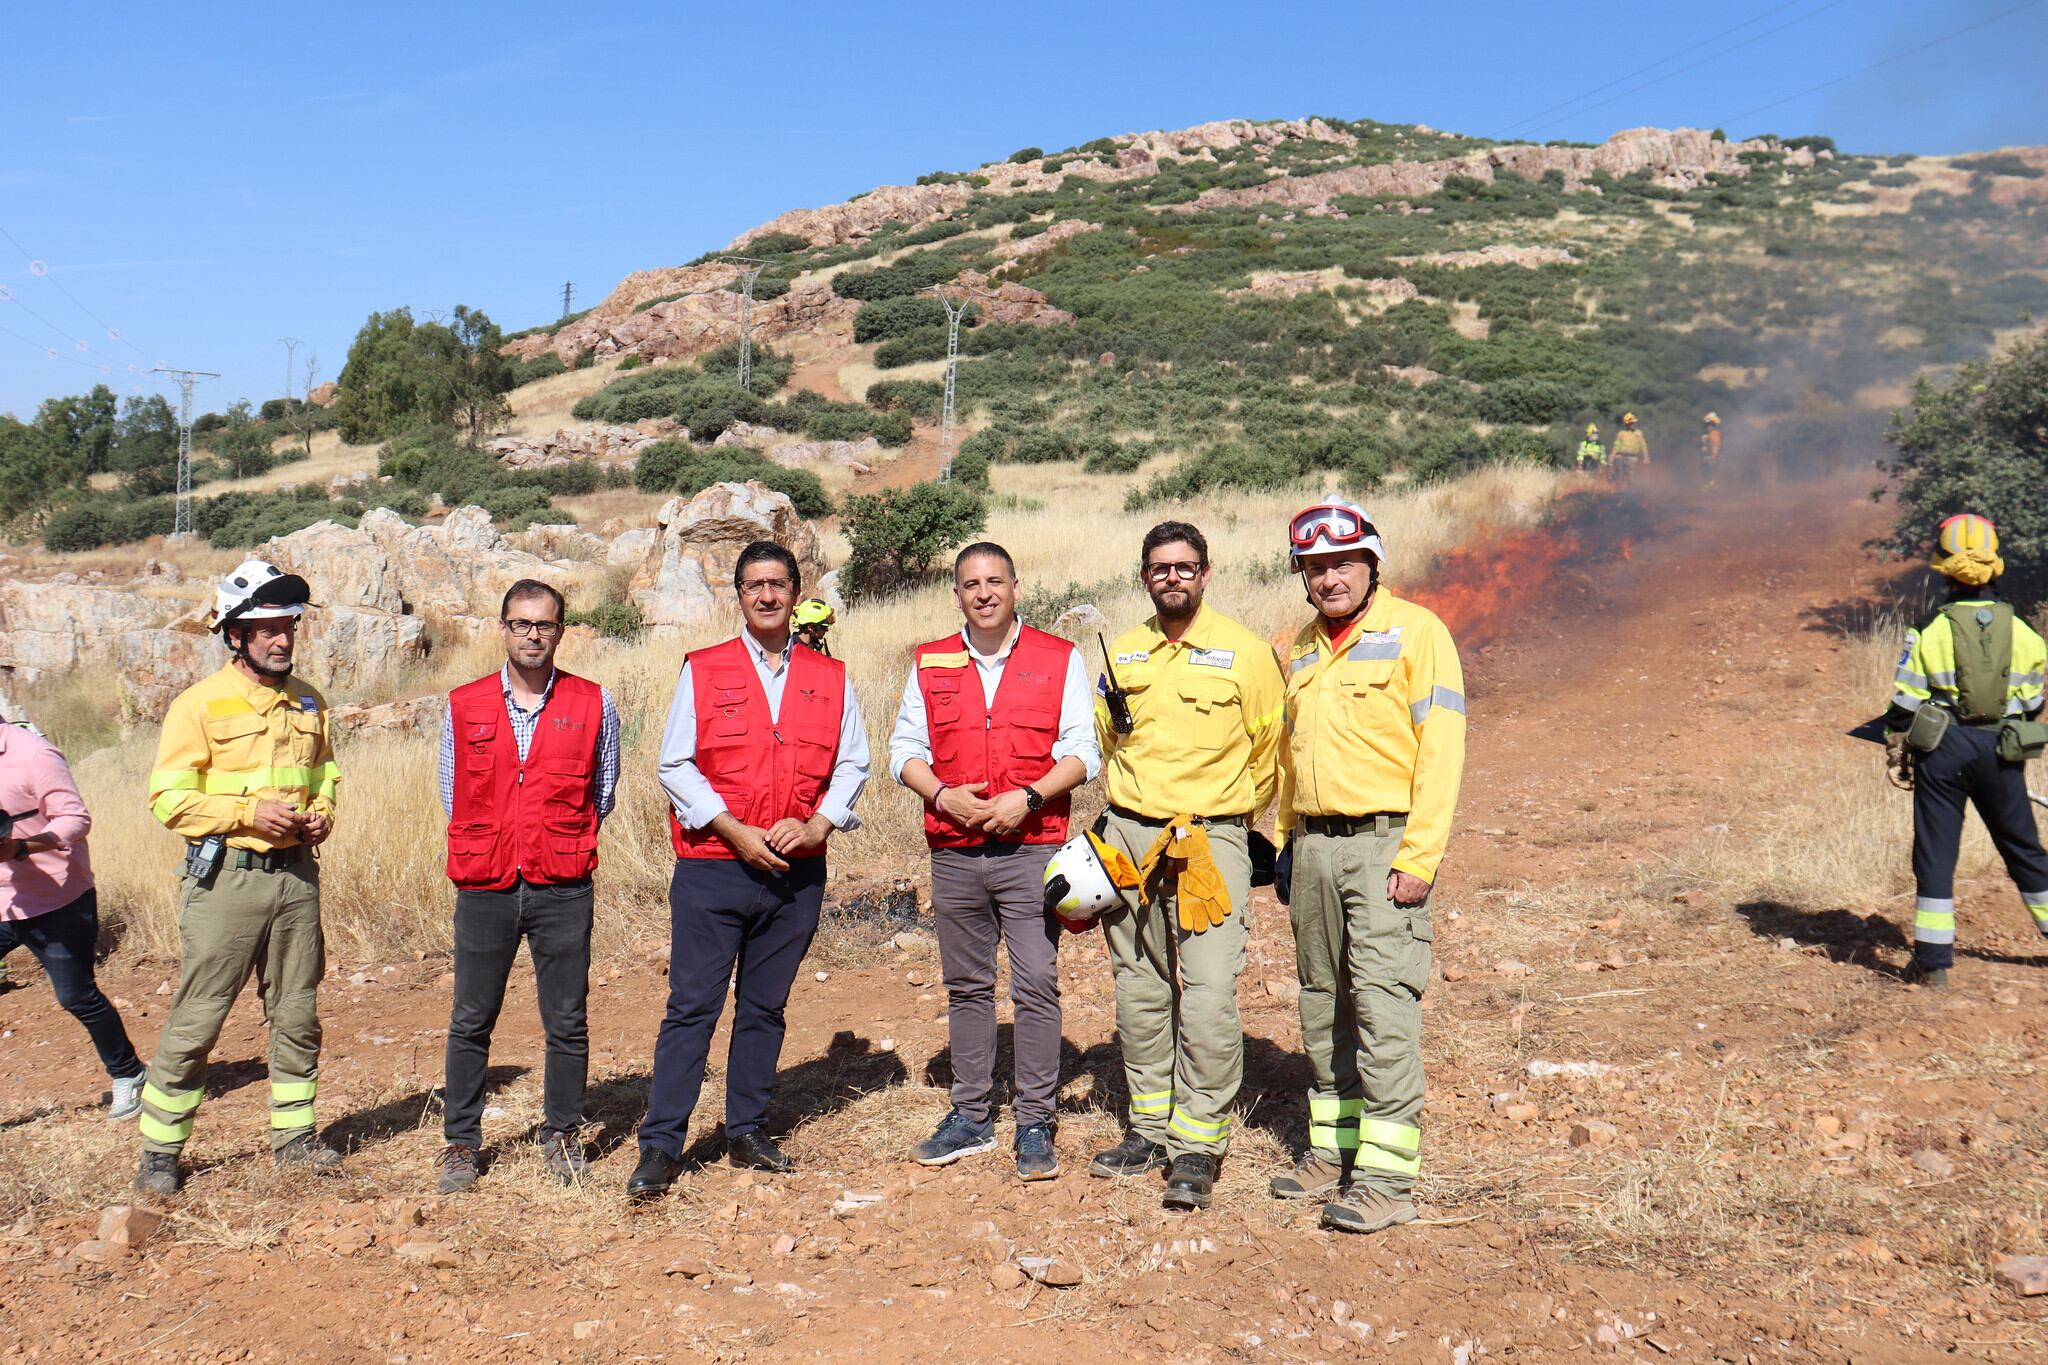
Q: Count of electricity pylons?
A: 6